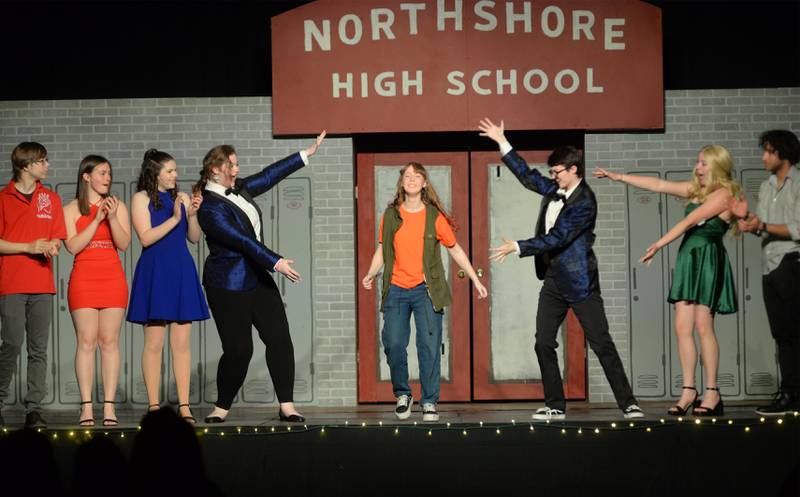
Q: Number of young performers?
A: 8